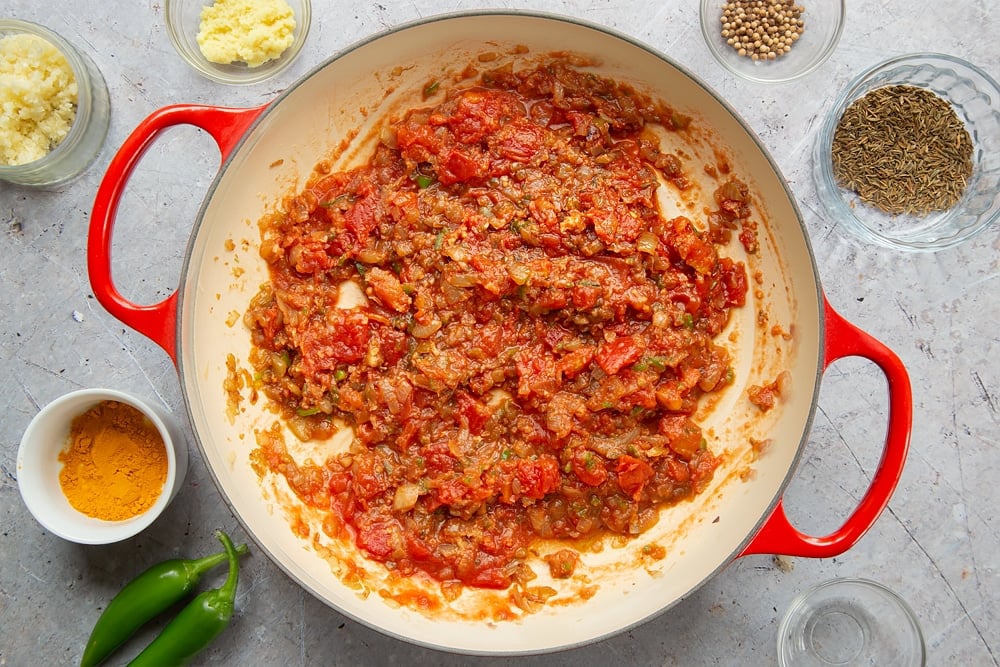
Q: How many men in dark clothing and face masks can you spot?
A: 0